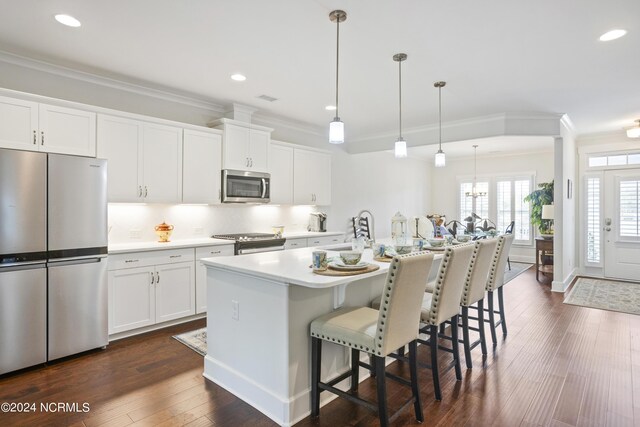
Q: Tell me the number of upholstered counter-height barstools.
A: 4